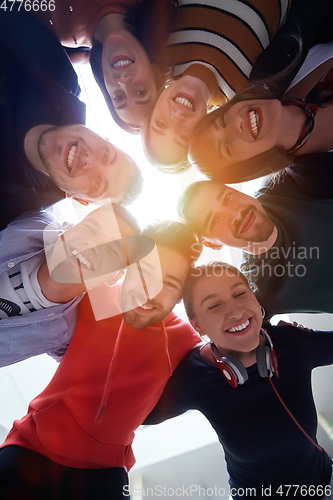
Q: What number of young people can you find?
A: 8